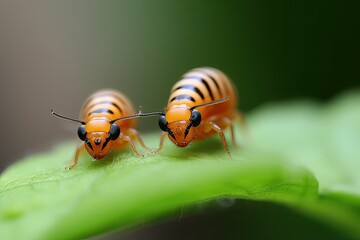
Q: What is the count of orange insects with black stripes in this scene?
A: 2